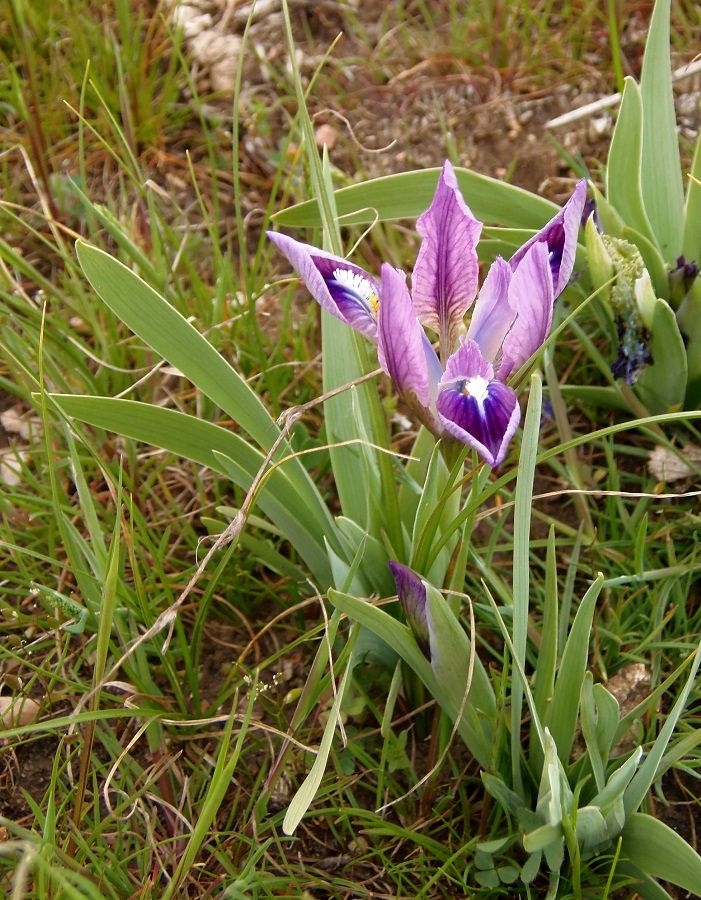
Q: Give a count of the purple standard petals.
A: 3